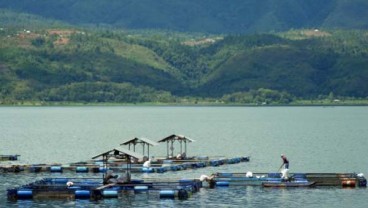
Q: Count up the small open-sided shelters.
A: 3